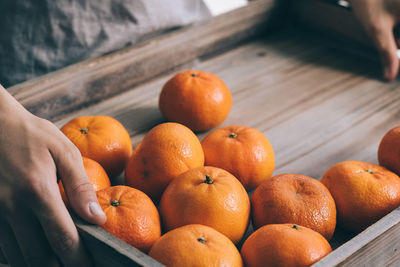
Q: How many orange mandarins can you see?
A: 12